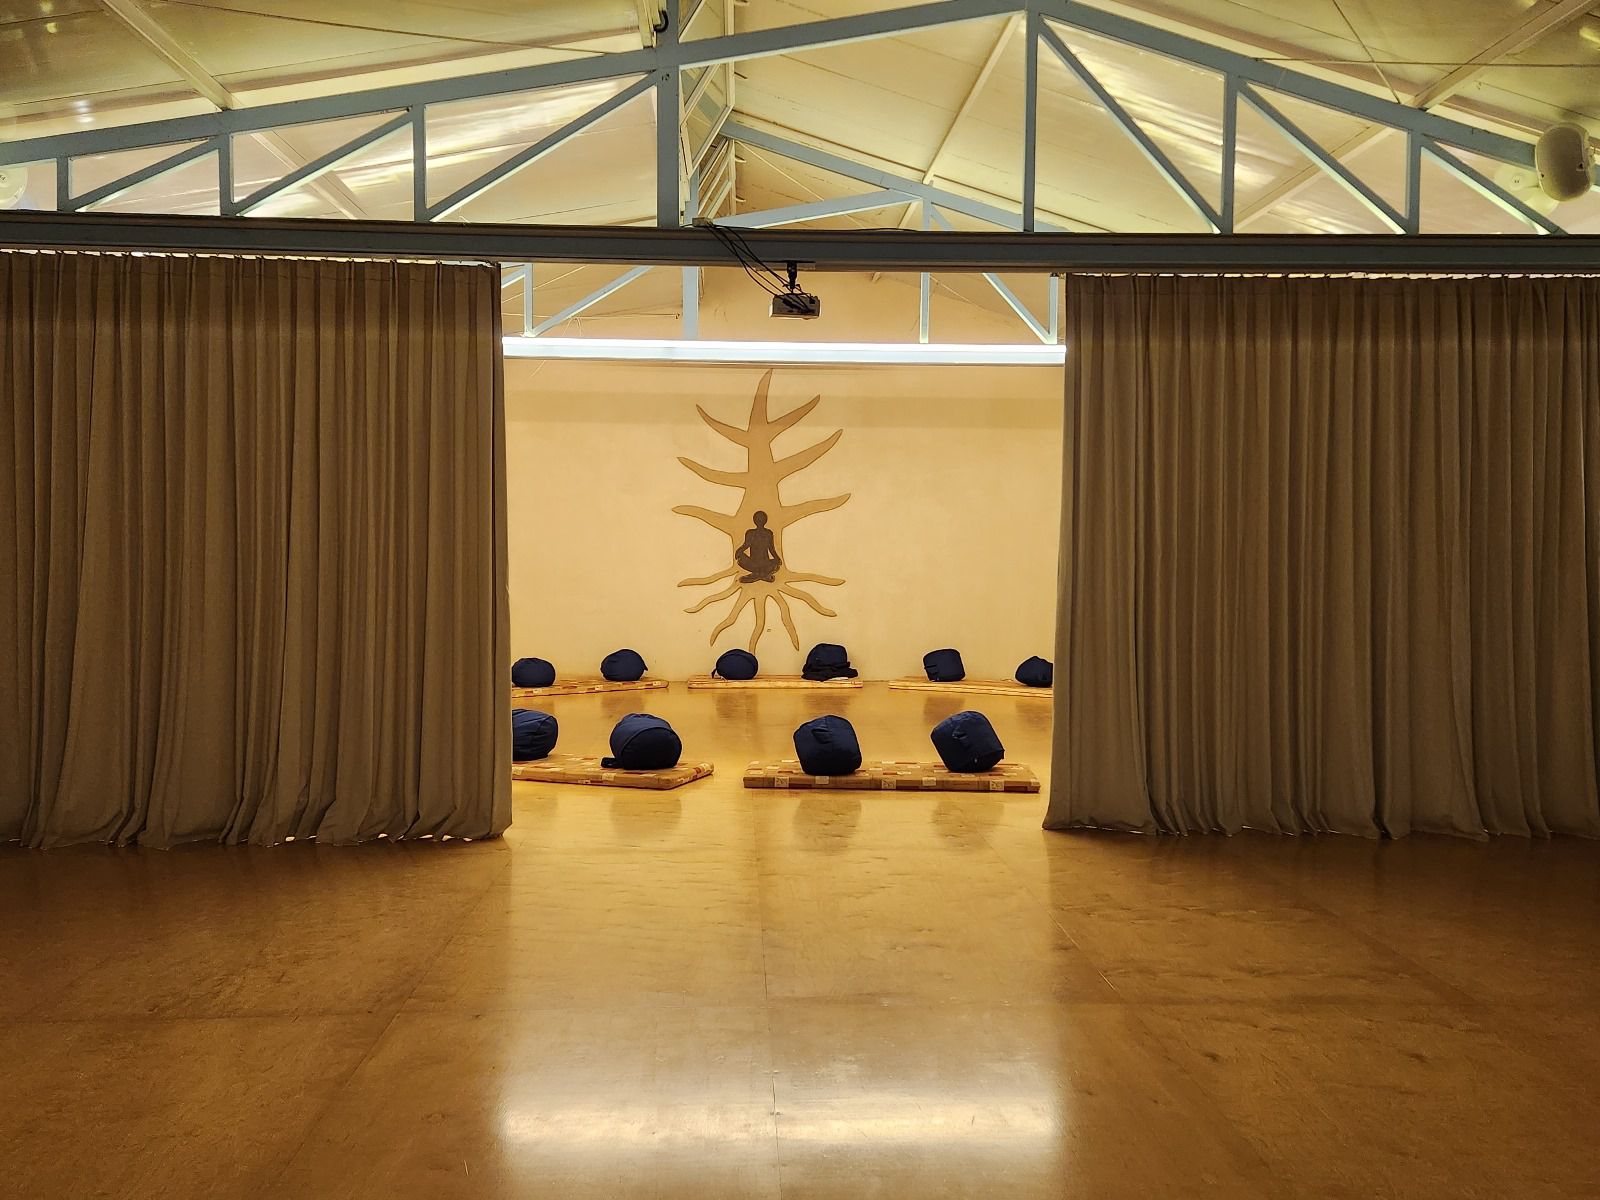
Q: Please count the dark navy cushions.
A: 10